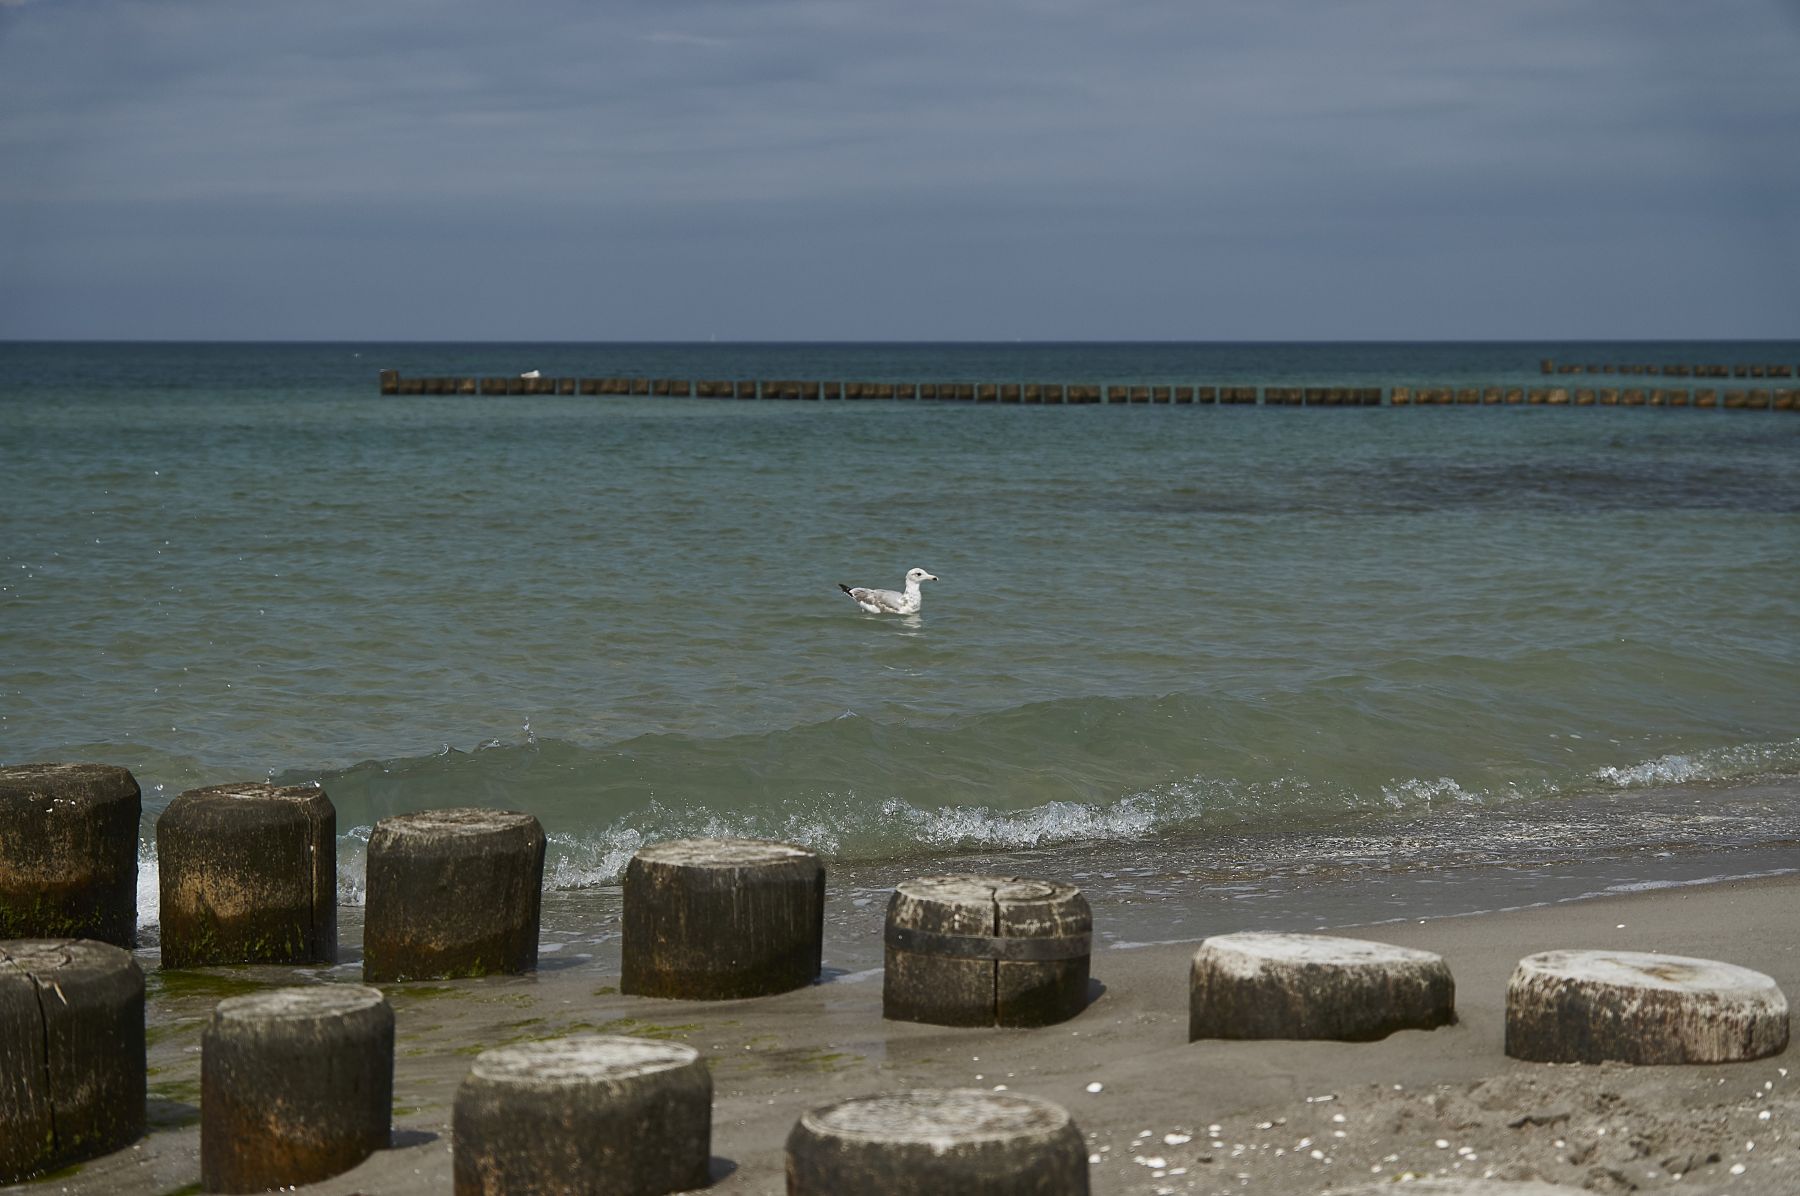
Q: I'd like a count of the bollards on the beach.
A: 11